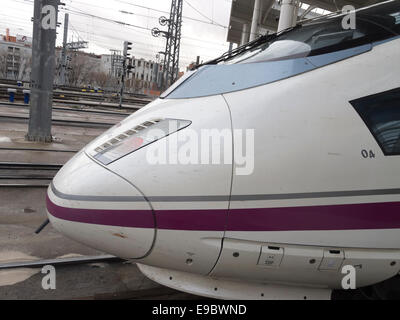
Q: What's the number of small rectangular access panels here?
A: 2